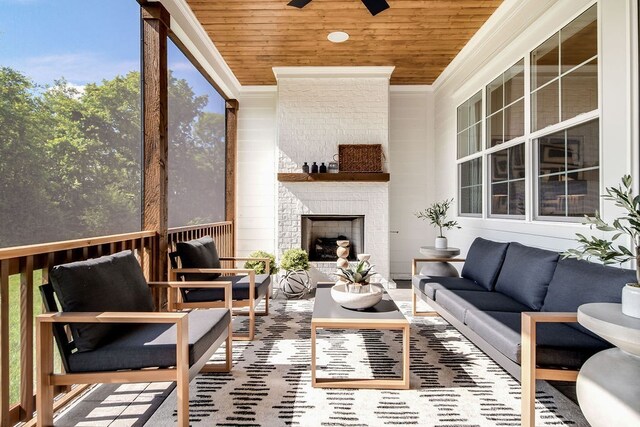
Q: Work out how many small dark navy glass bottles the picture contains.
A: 3